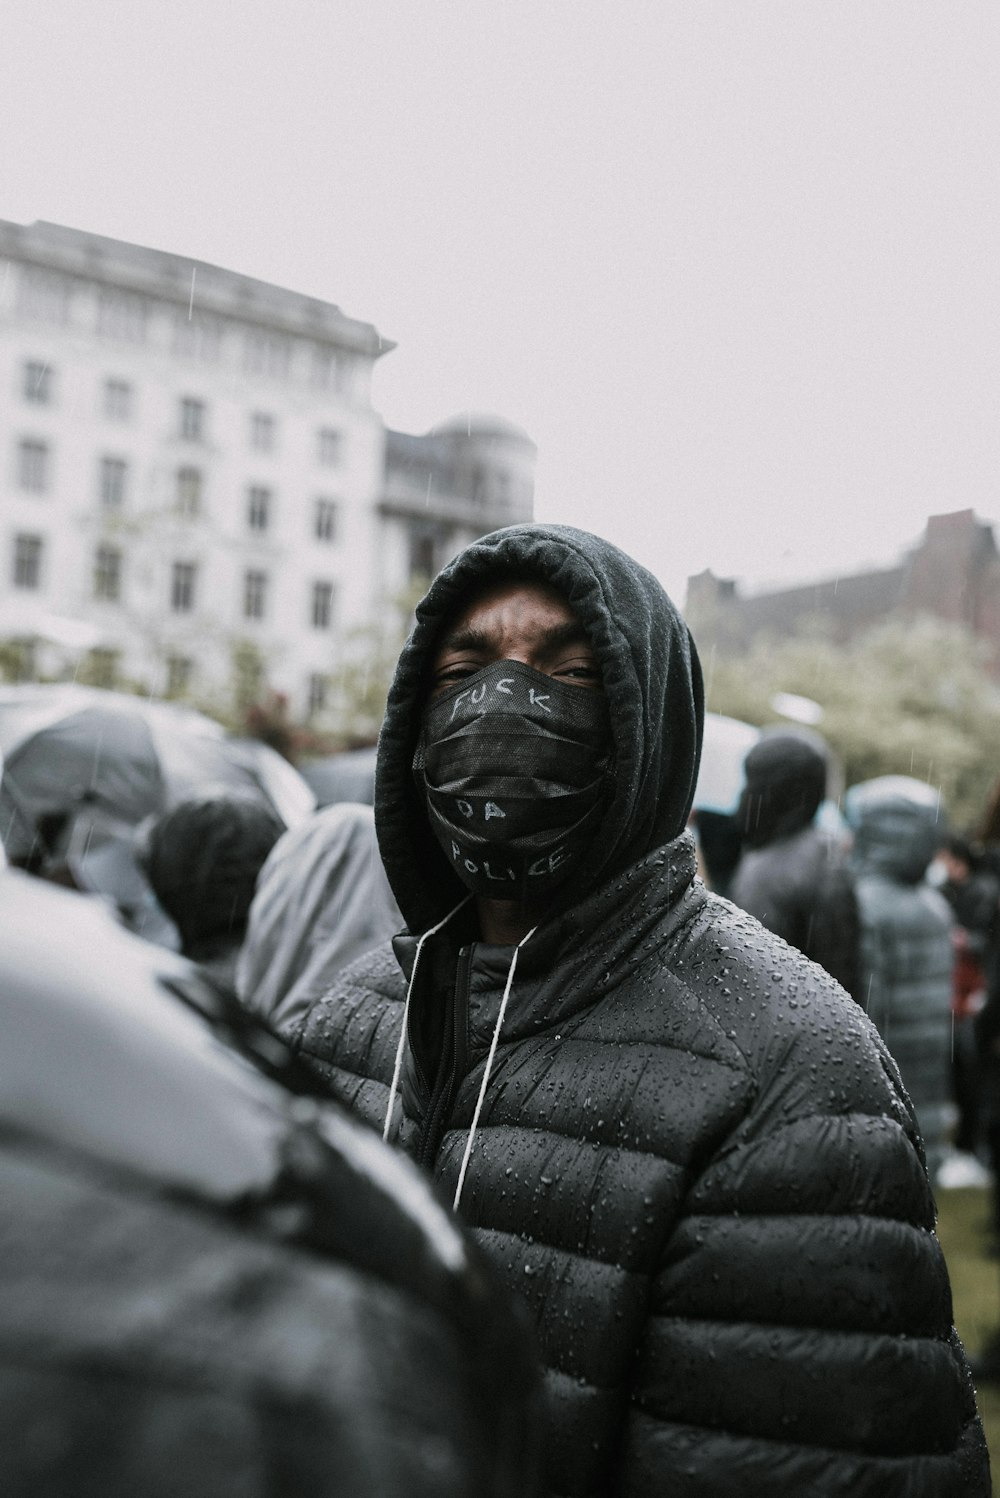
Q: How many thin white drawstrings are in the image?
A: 2